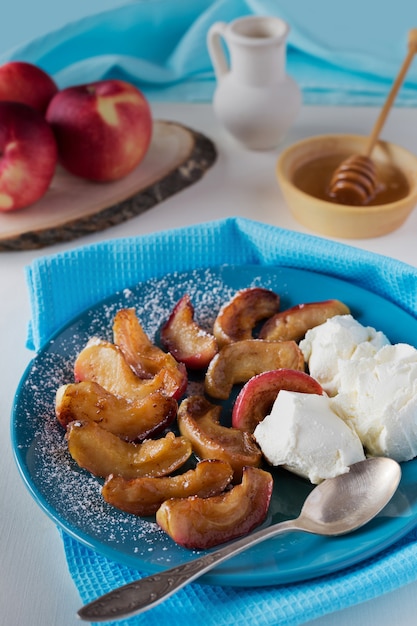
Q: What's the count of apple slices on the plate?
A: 12